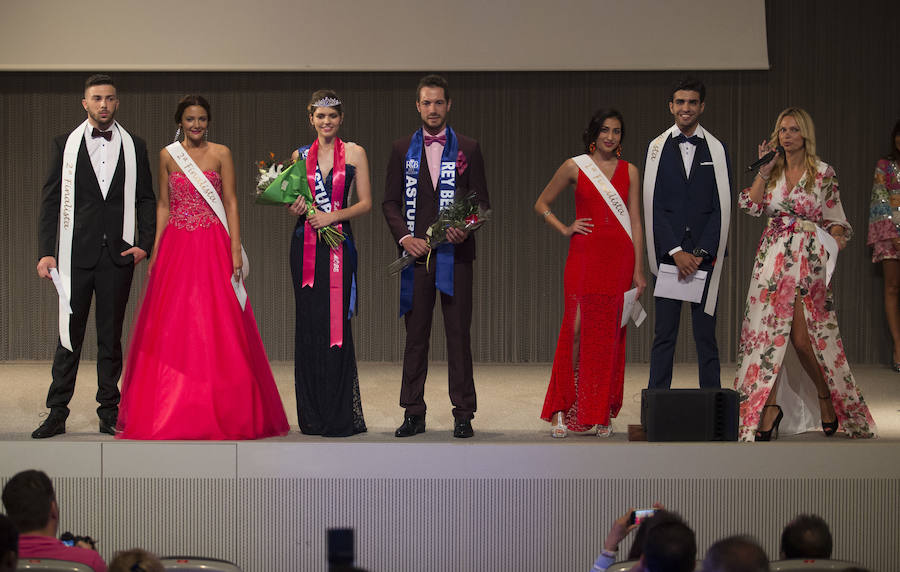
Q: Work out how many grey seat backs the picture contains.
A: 4